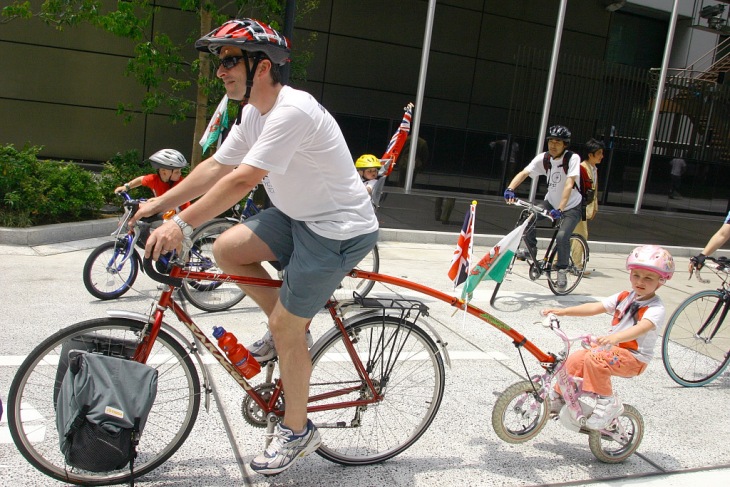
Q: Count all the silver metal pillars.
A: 3